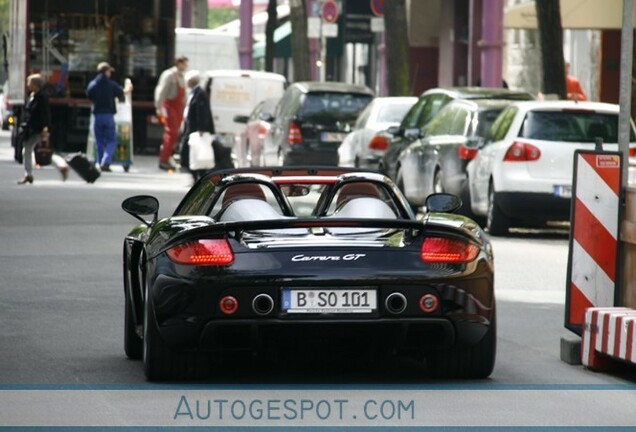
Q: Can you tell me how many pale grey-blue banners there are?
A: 1